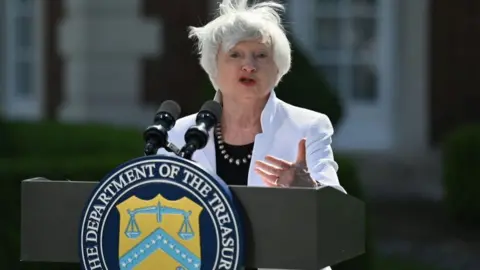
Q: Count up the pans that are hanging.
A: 2